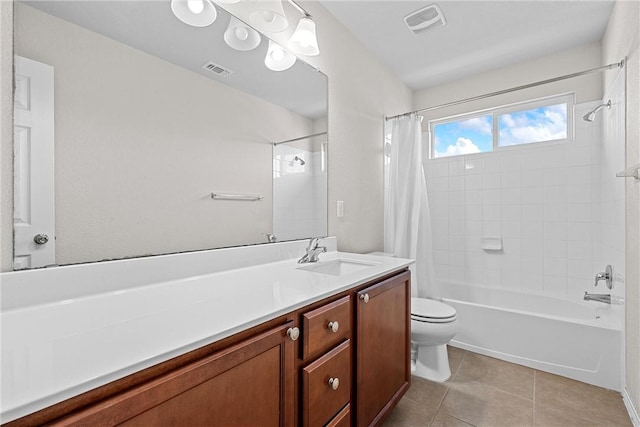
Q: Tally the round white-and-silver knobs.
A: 4